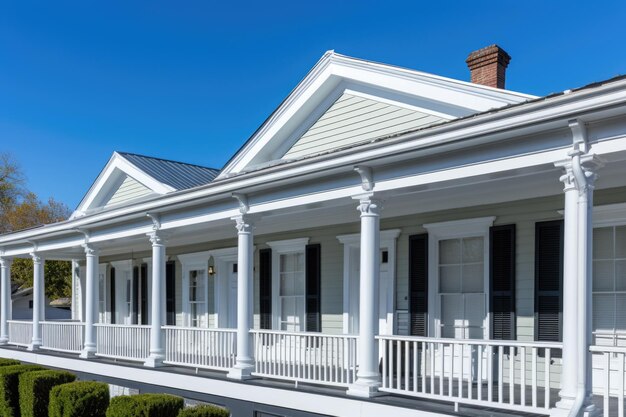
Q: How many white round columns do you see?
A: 7